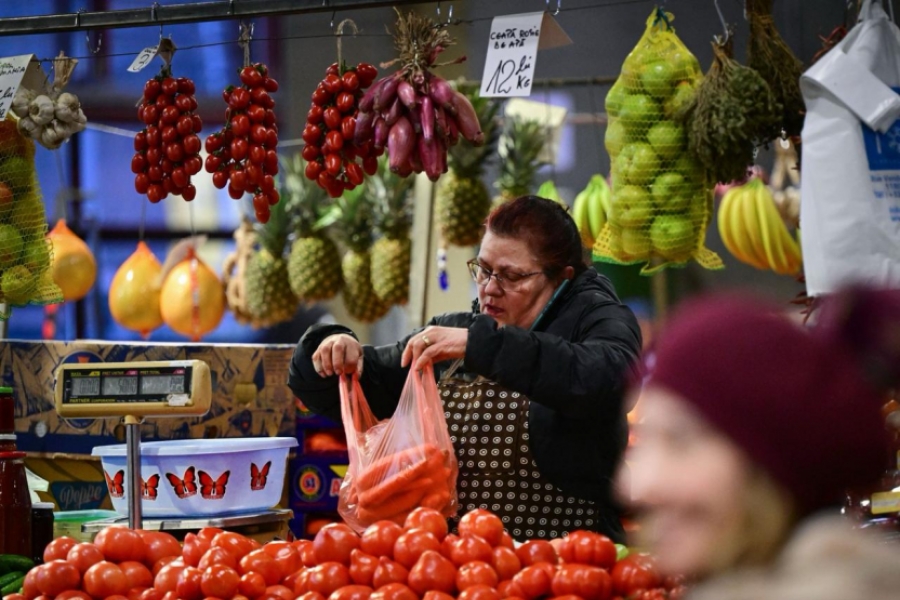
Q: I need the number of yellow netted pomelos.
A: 3